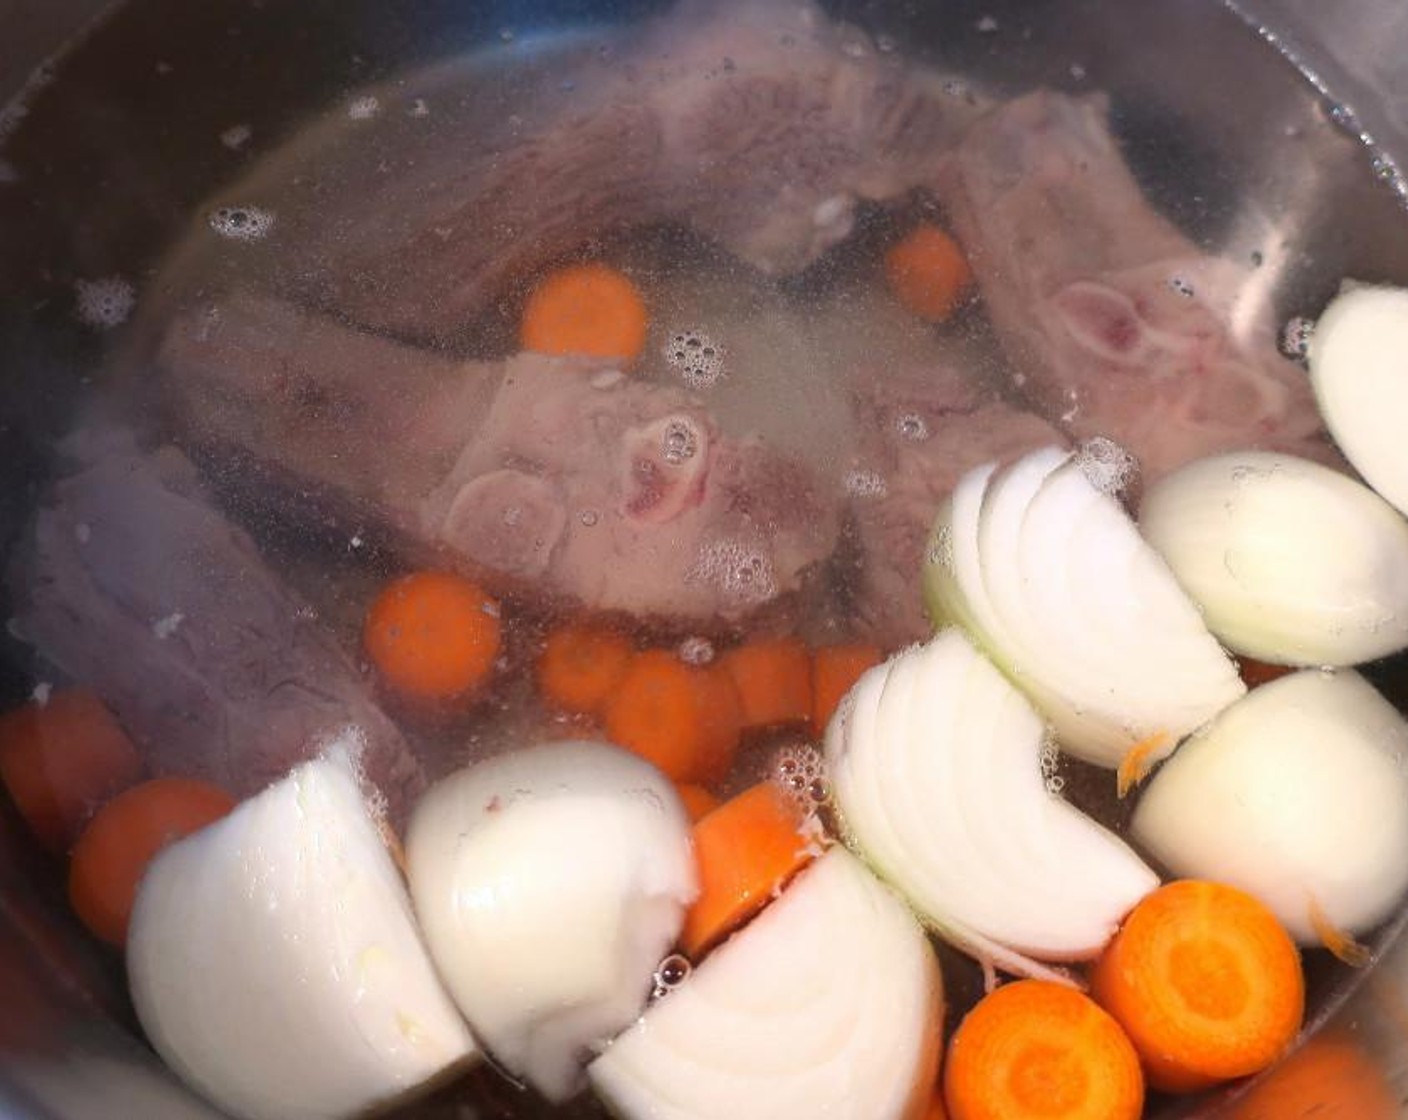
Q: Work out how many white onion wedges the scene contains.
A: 8